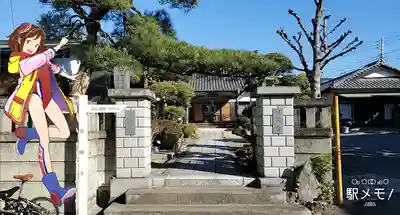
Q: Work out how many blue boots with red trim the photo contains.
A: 2